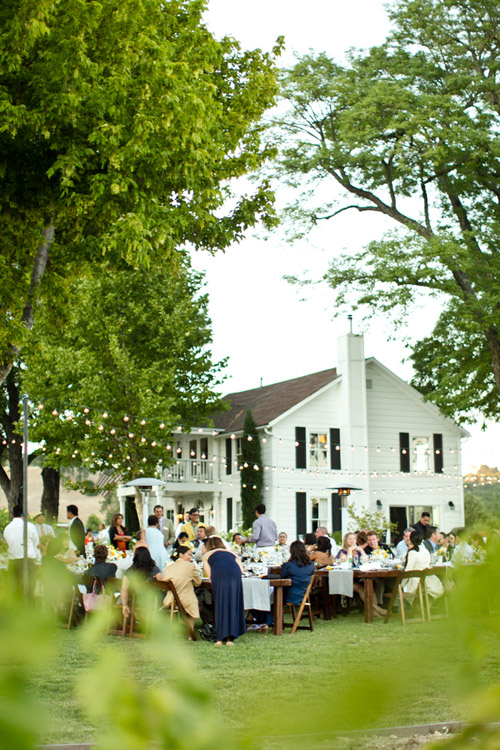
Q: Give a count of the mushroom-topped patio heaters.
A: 2